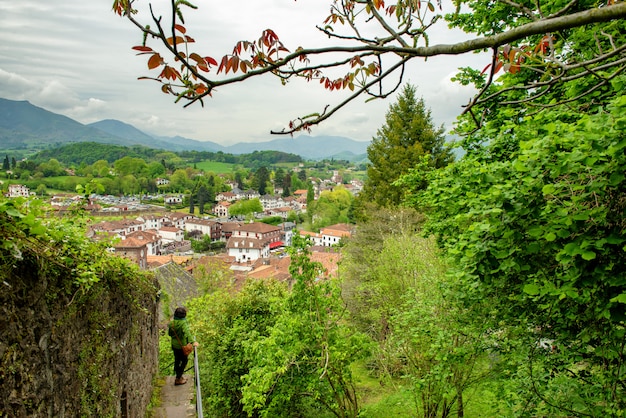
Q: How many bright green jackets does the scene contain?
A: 1